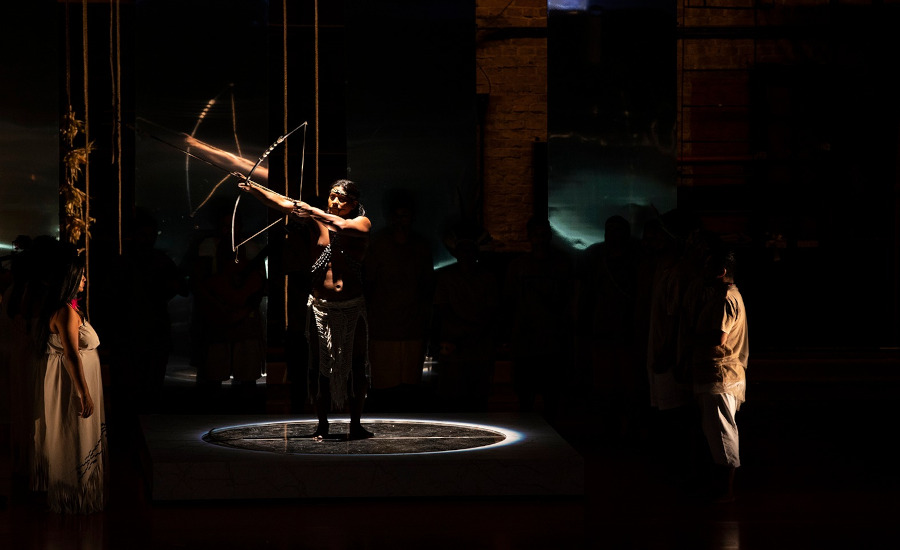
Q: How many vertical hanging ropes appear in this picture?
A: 6